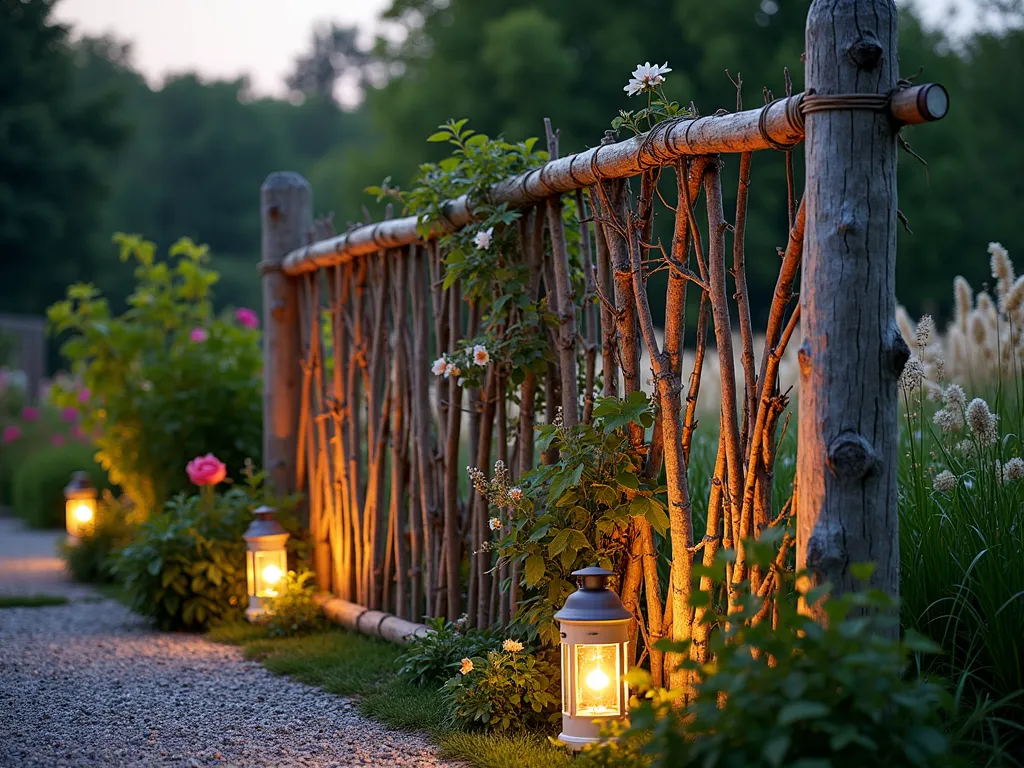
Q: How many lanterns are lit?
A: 3